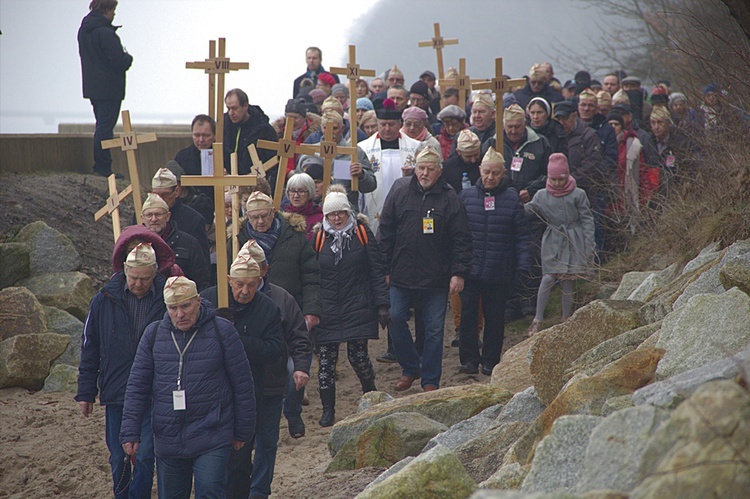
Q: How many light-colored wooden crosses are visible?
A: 13